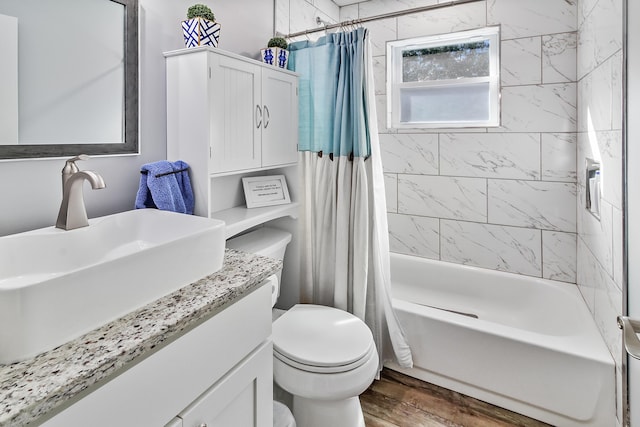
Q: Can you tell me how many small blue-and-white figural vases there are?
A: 2